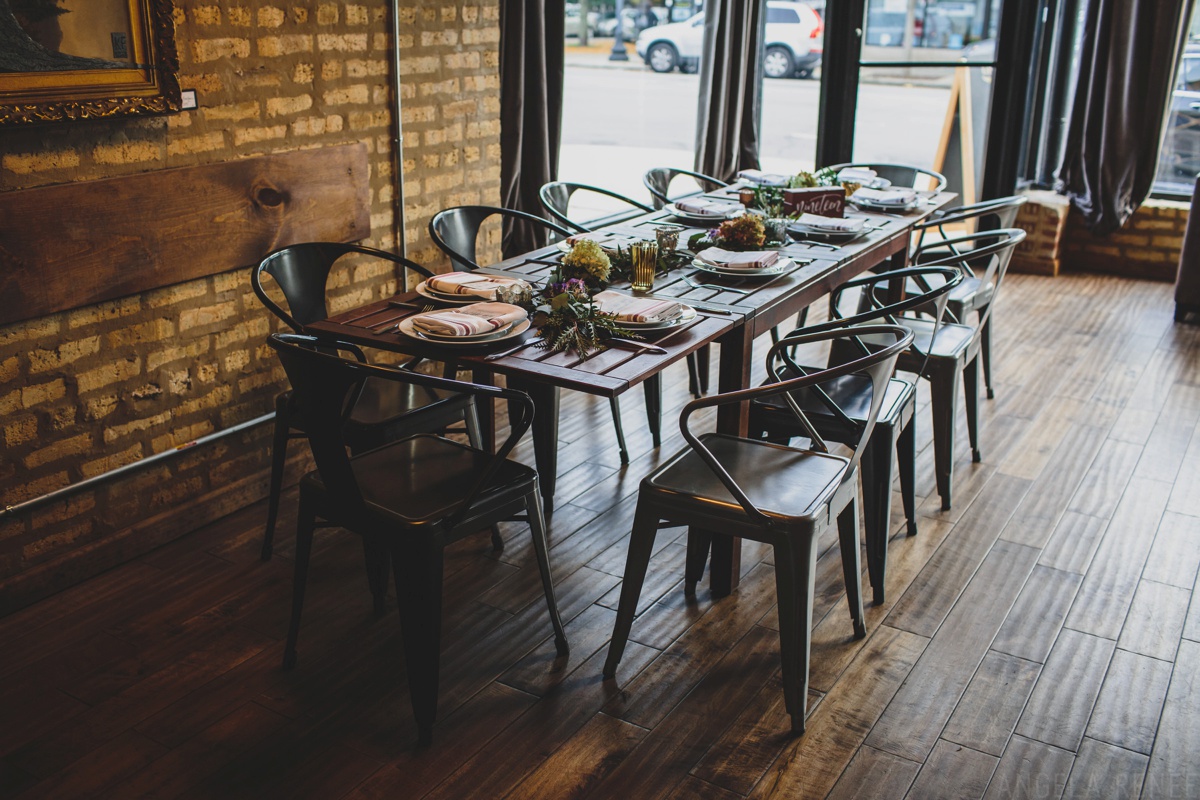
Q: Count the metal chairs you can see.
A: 10